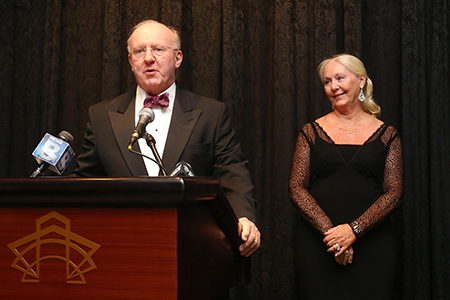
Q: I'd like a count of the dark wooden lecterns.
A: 1